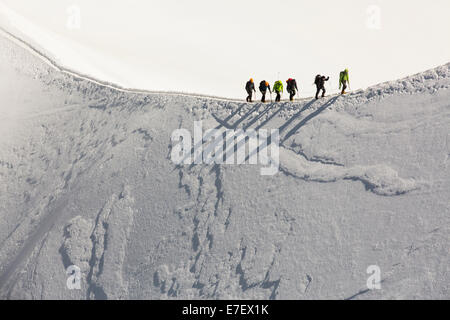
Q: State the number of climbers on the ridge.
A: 6